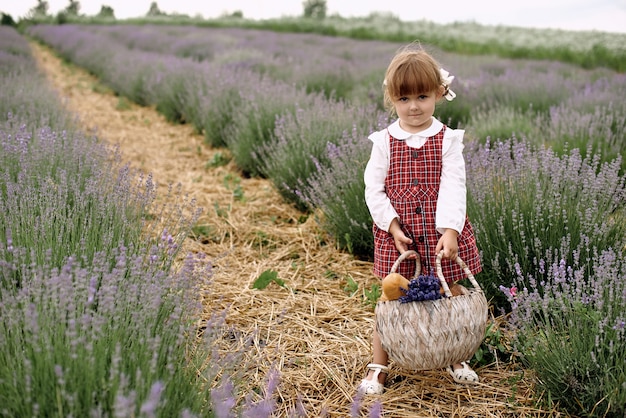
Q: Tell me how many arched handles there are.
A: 2